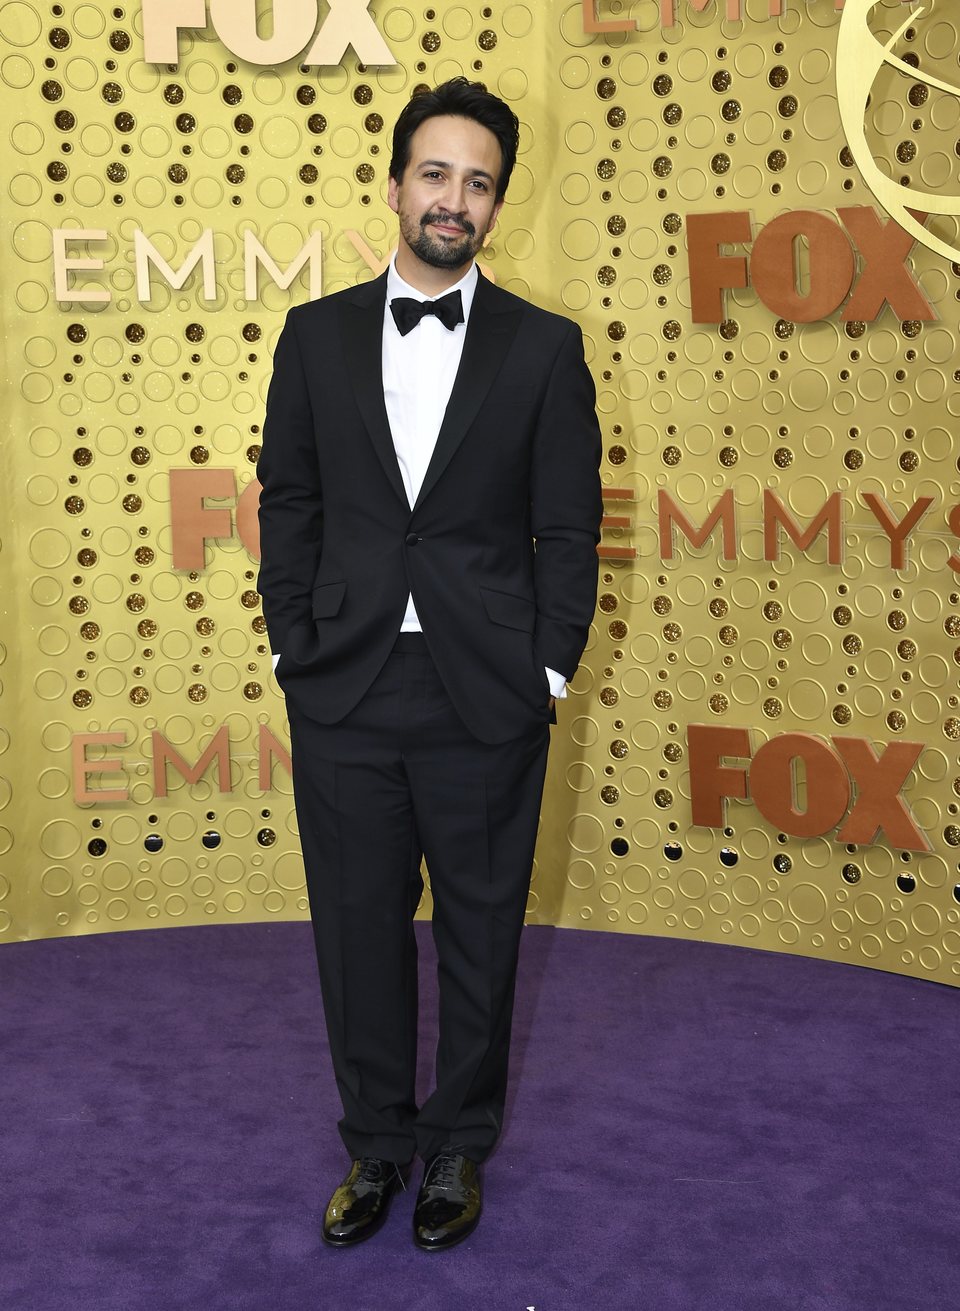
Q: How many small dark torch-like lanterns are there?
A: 0